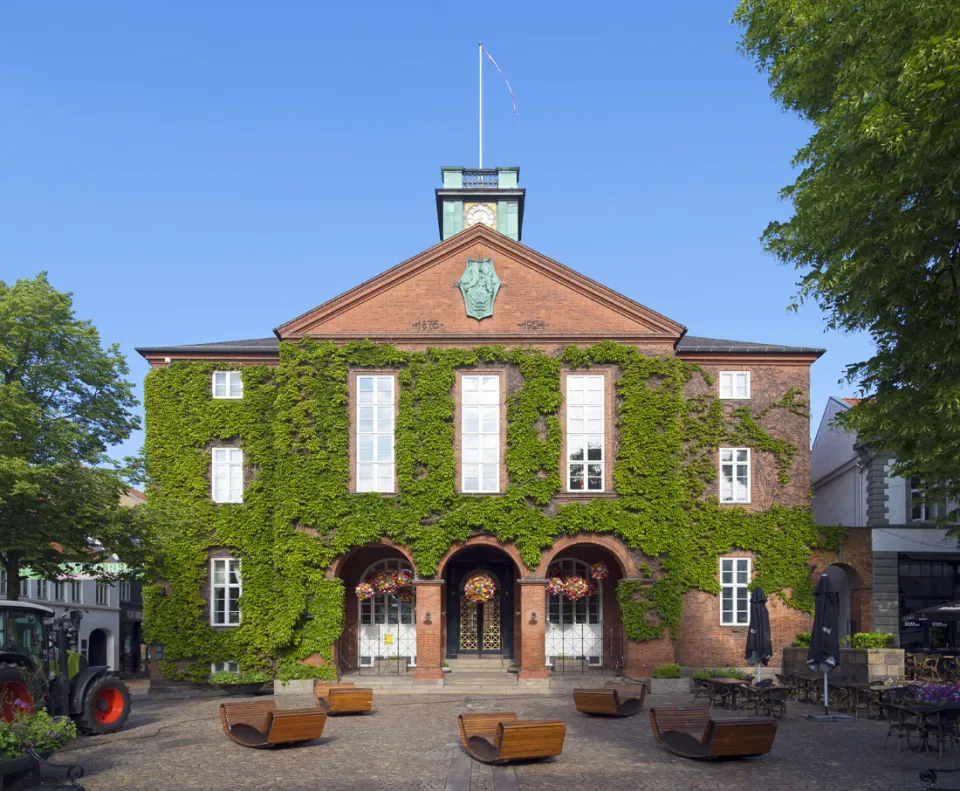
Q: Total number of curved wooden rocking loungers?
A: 5